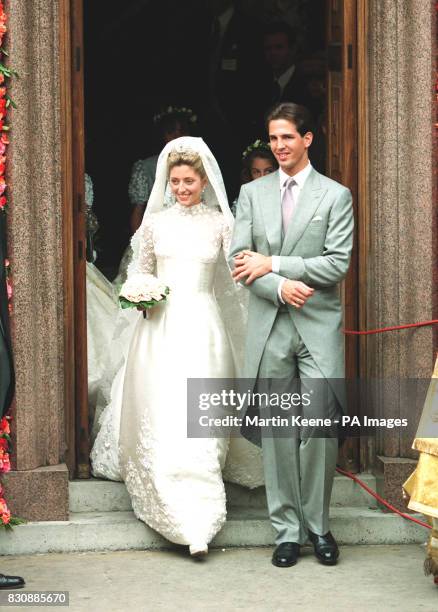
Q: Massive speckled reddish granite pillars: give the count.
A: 2